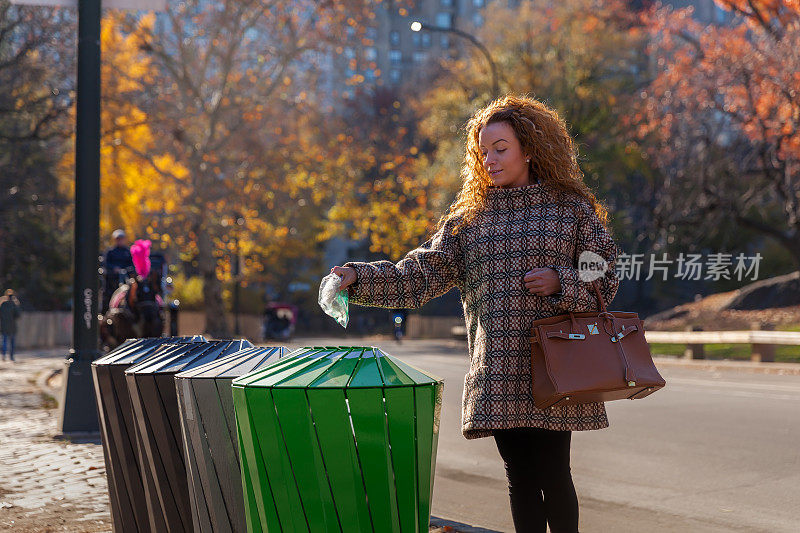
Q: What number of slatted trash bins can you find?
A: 4